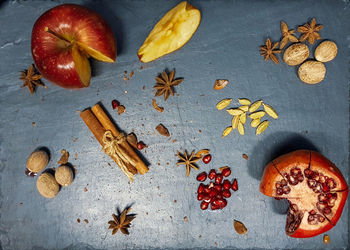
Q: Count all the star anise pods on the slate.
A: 7